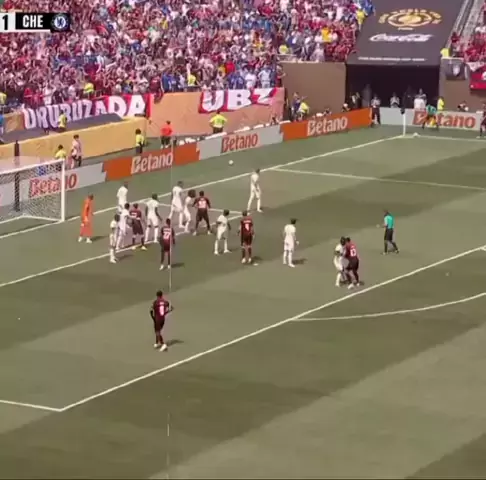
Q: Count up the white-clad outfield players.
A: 10